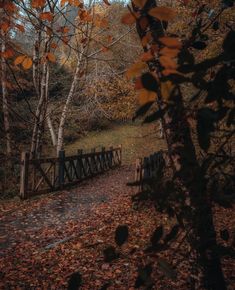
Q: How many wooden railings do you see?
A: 2